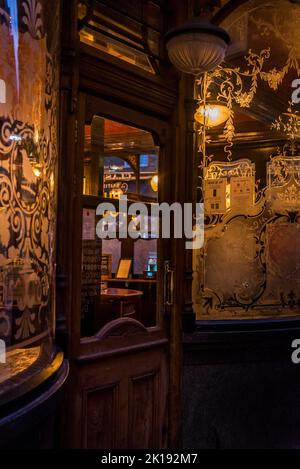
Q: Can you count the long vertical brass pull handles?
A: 1